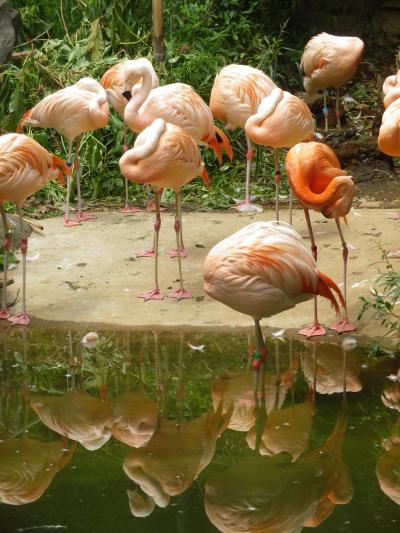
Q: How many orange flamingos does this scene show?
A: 1